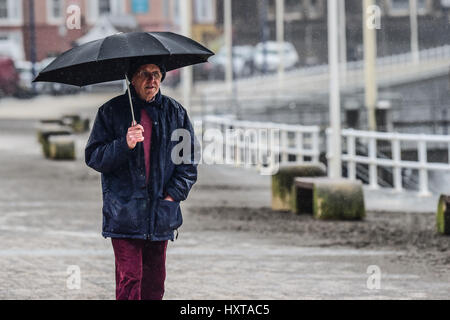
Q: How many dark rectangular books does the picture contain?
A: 0